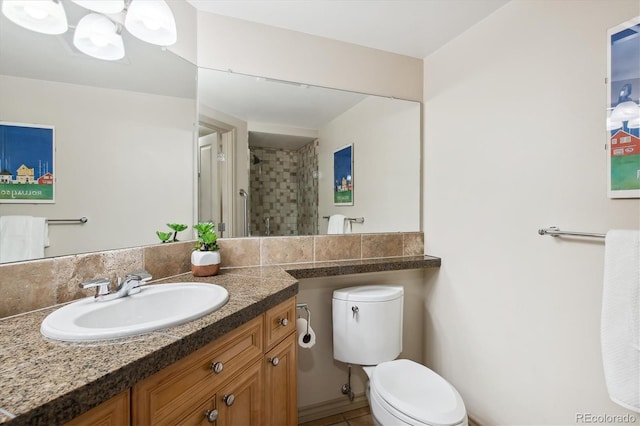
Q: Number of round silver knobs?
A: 5